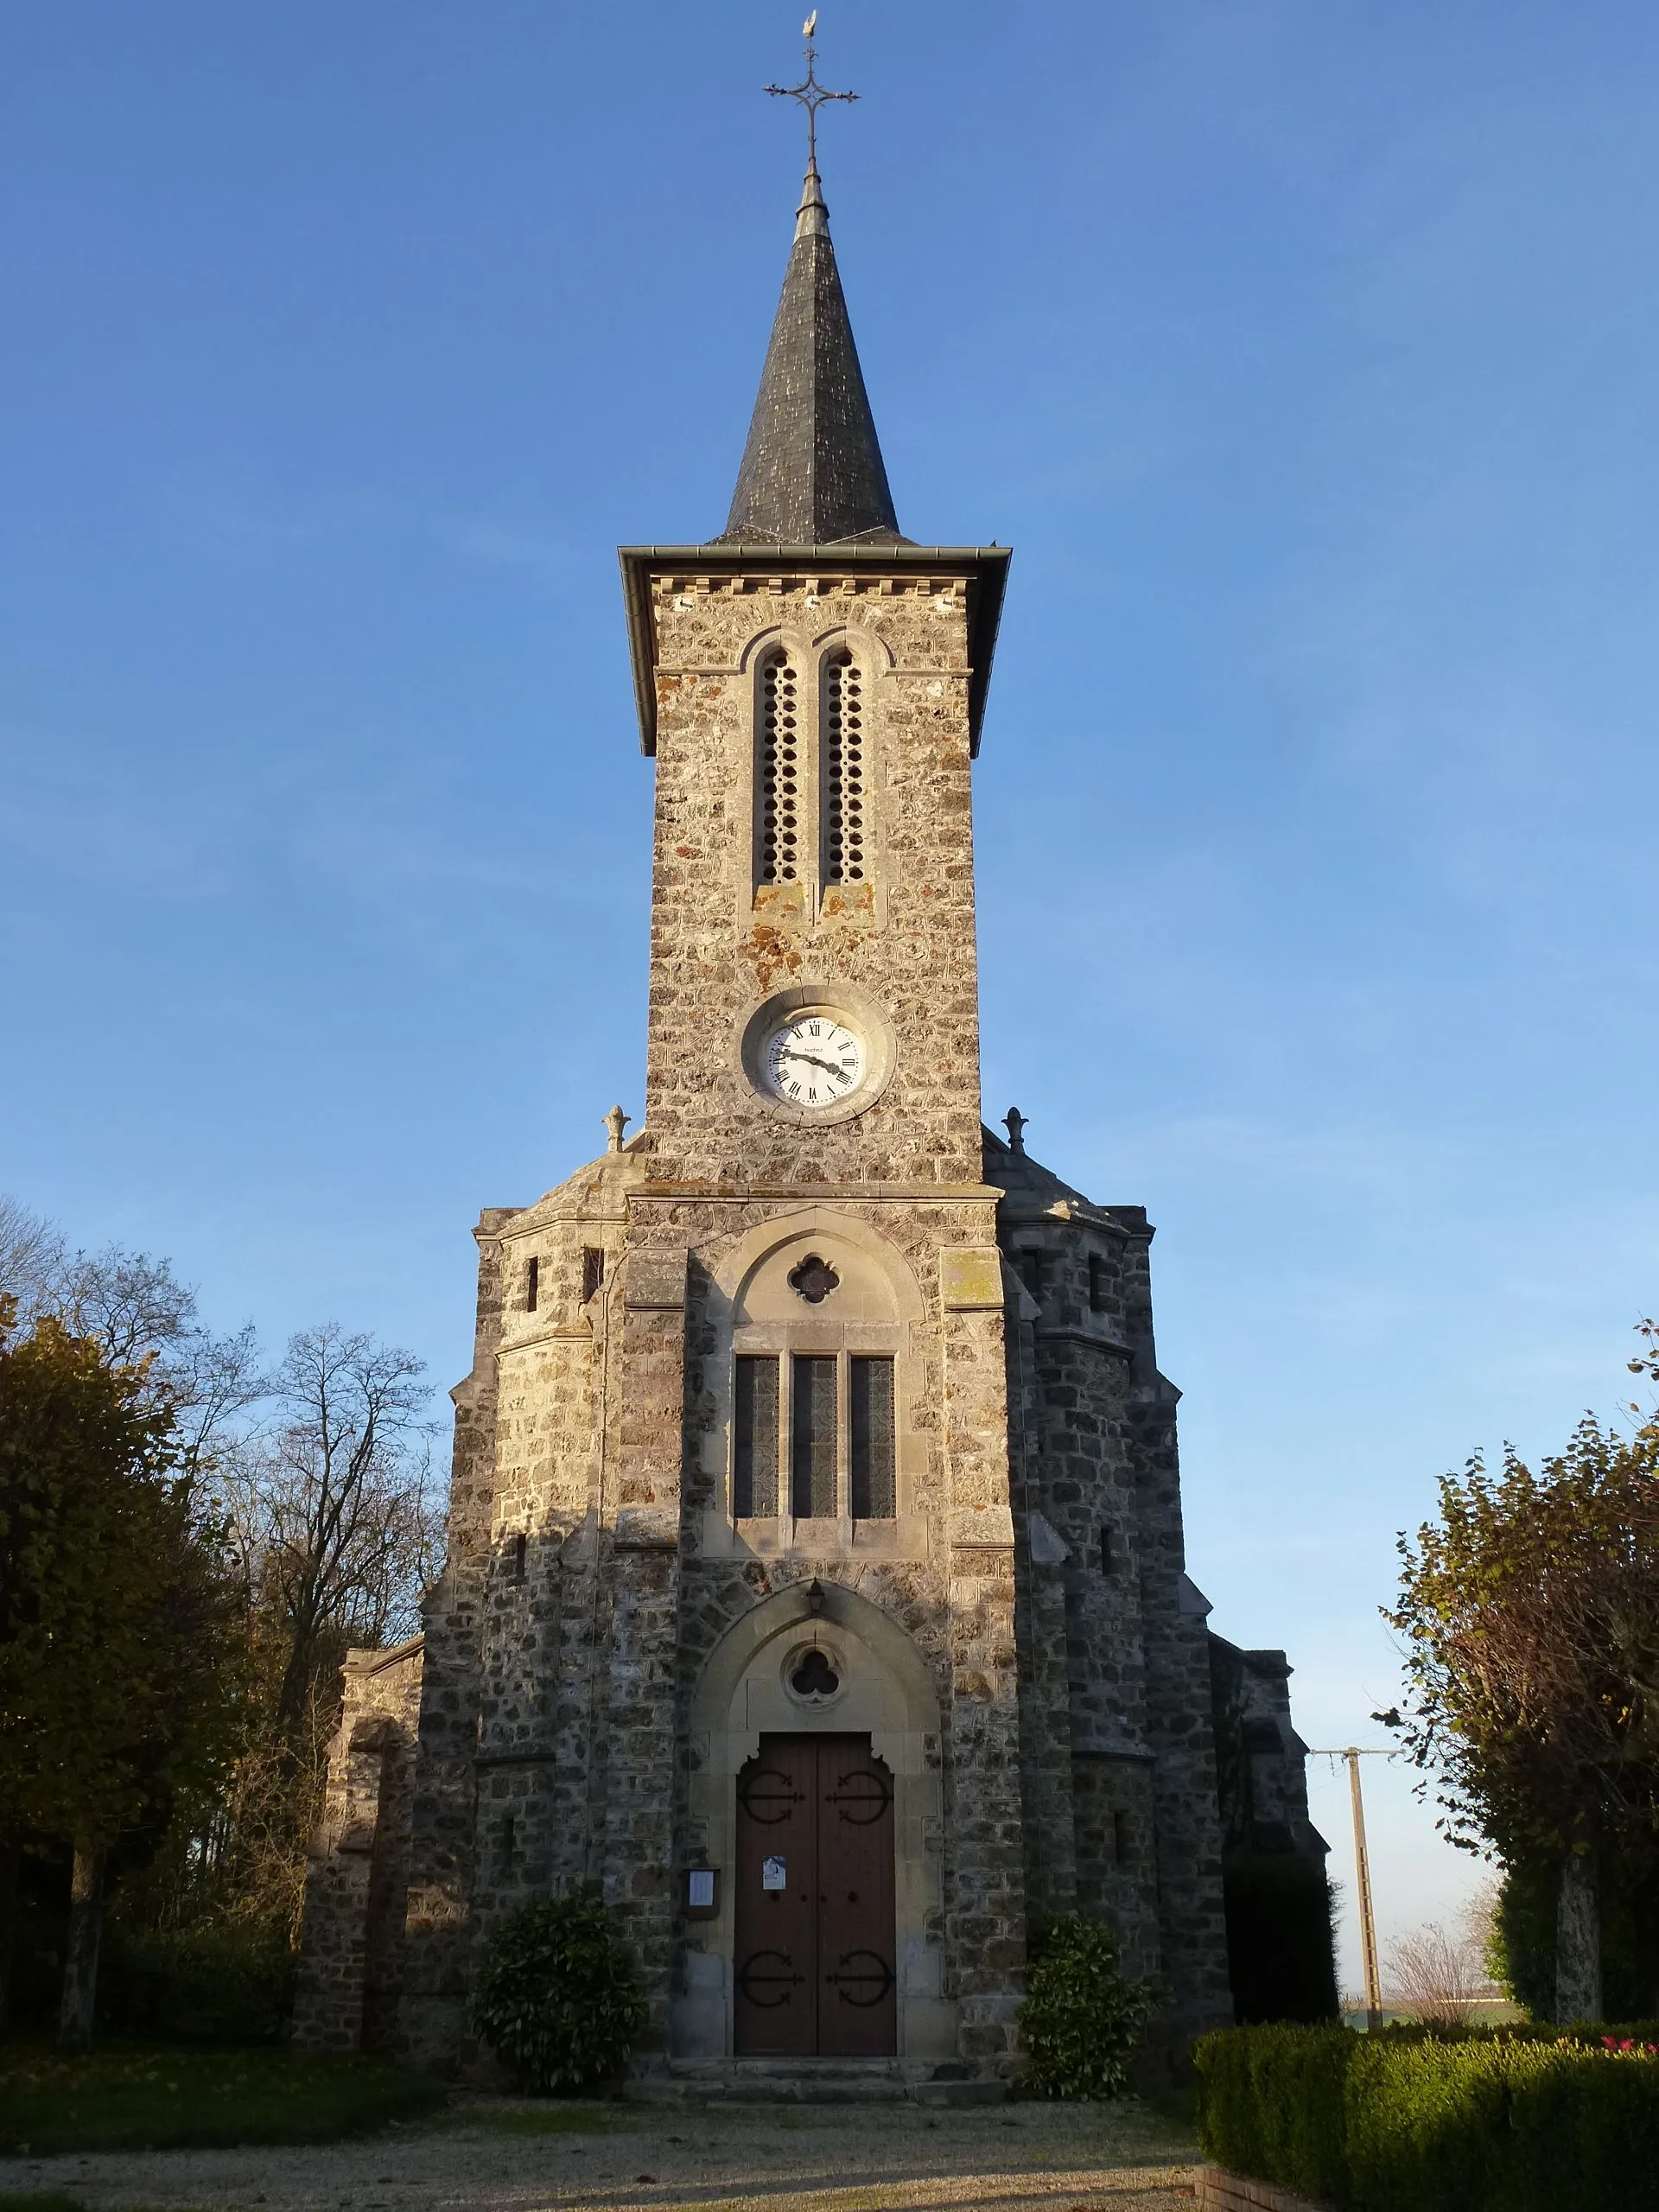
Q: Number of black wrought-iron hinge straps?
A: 4